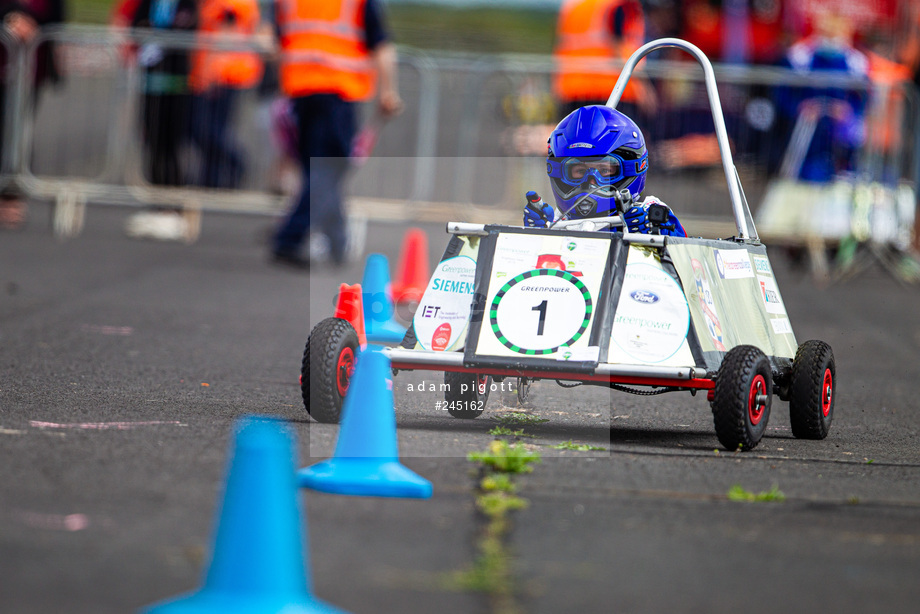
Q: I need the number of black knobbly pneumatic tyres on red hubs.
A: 4